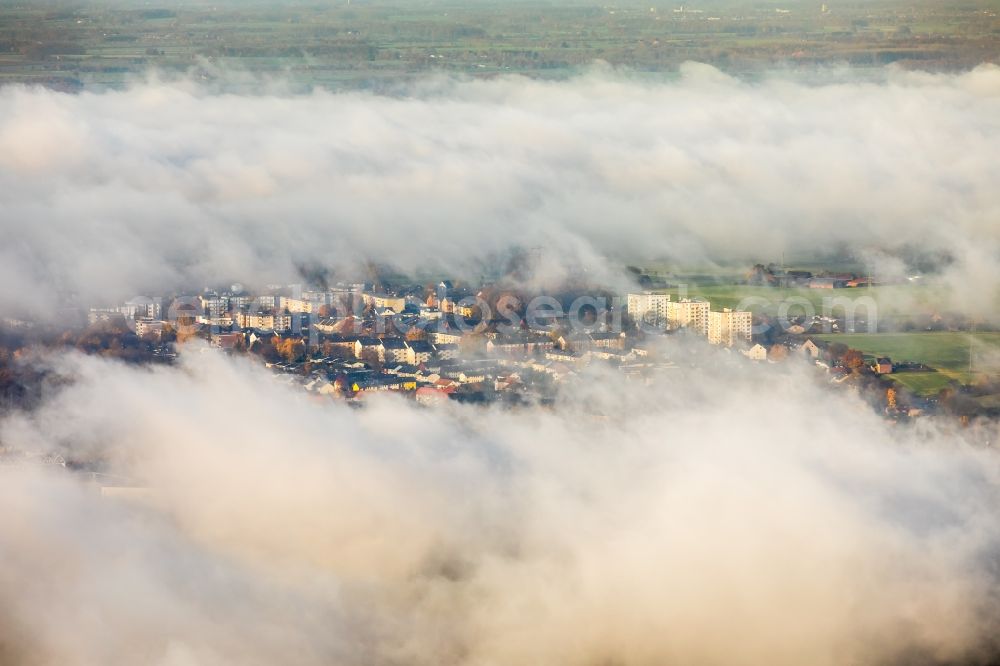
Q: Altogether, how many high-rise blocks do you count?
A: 3